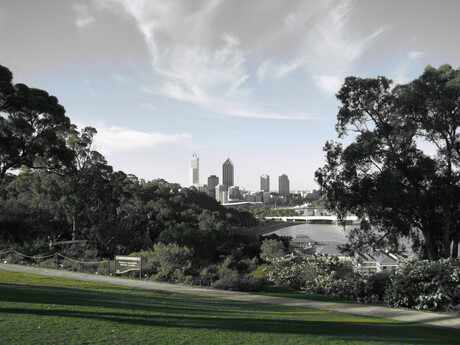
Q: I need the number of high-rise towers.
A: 5